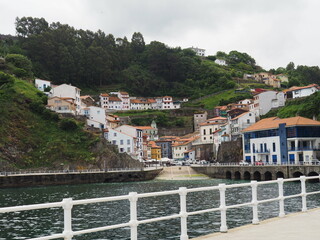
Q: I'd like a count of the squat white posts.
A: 7